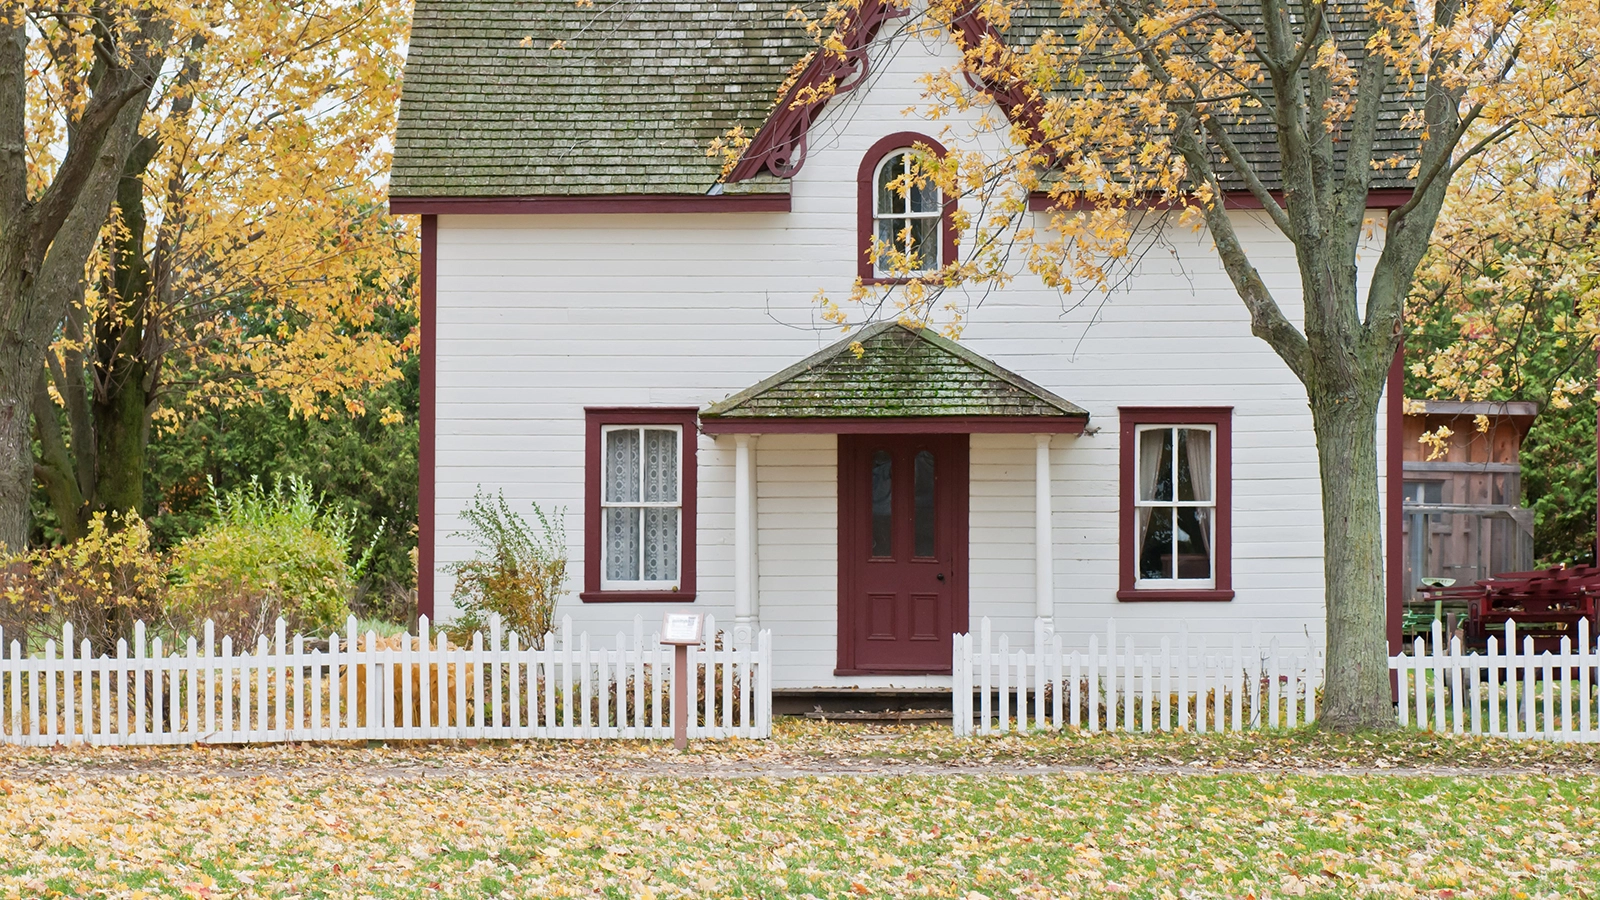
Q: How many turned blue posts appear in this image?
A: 0